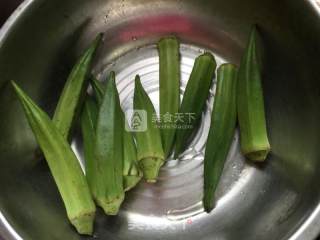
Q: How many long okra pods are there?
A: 10